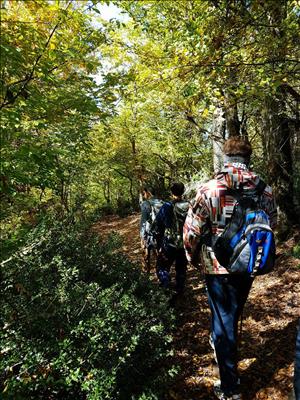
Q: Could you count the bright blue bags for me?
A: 1